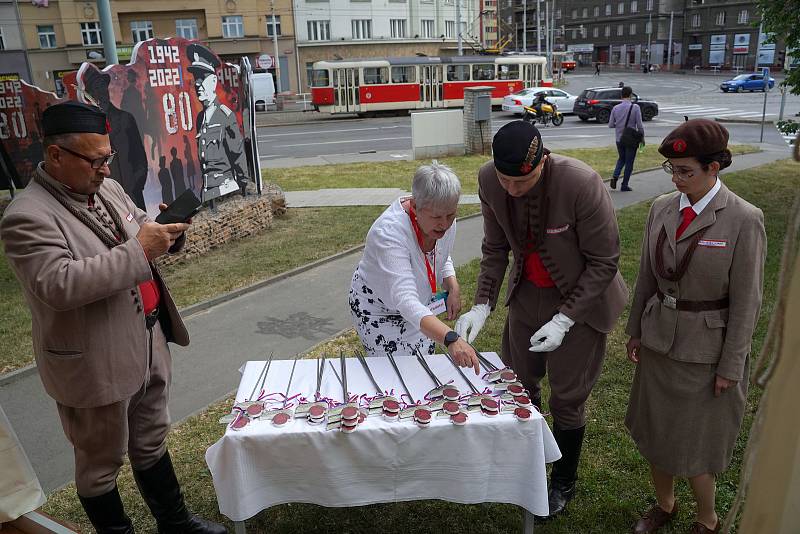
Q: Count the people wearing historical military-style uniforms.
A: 3